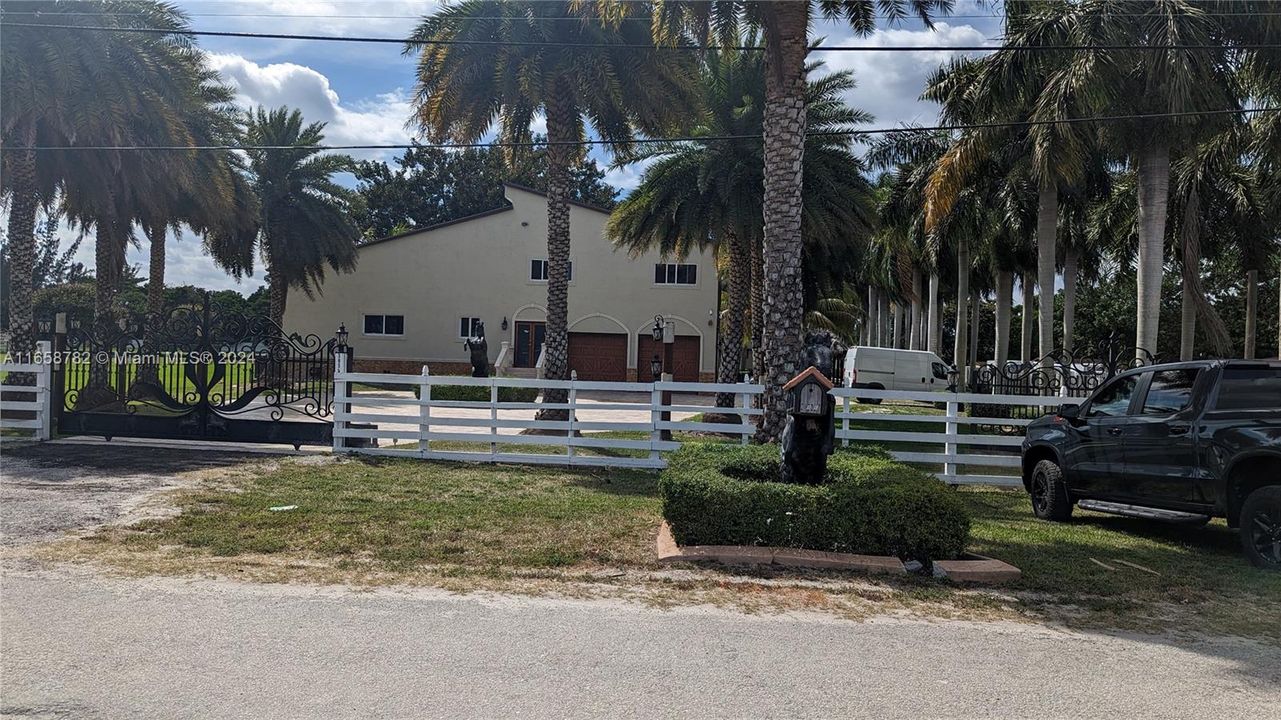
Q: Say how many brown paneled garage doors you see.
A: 2